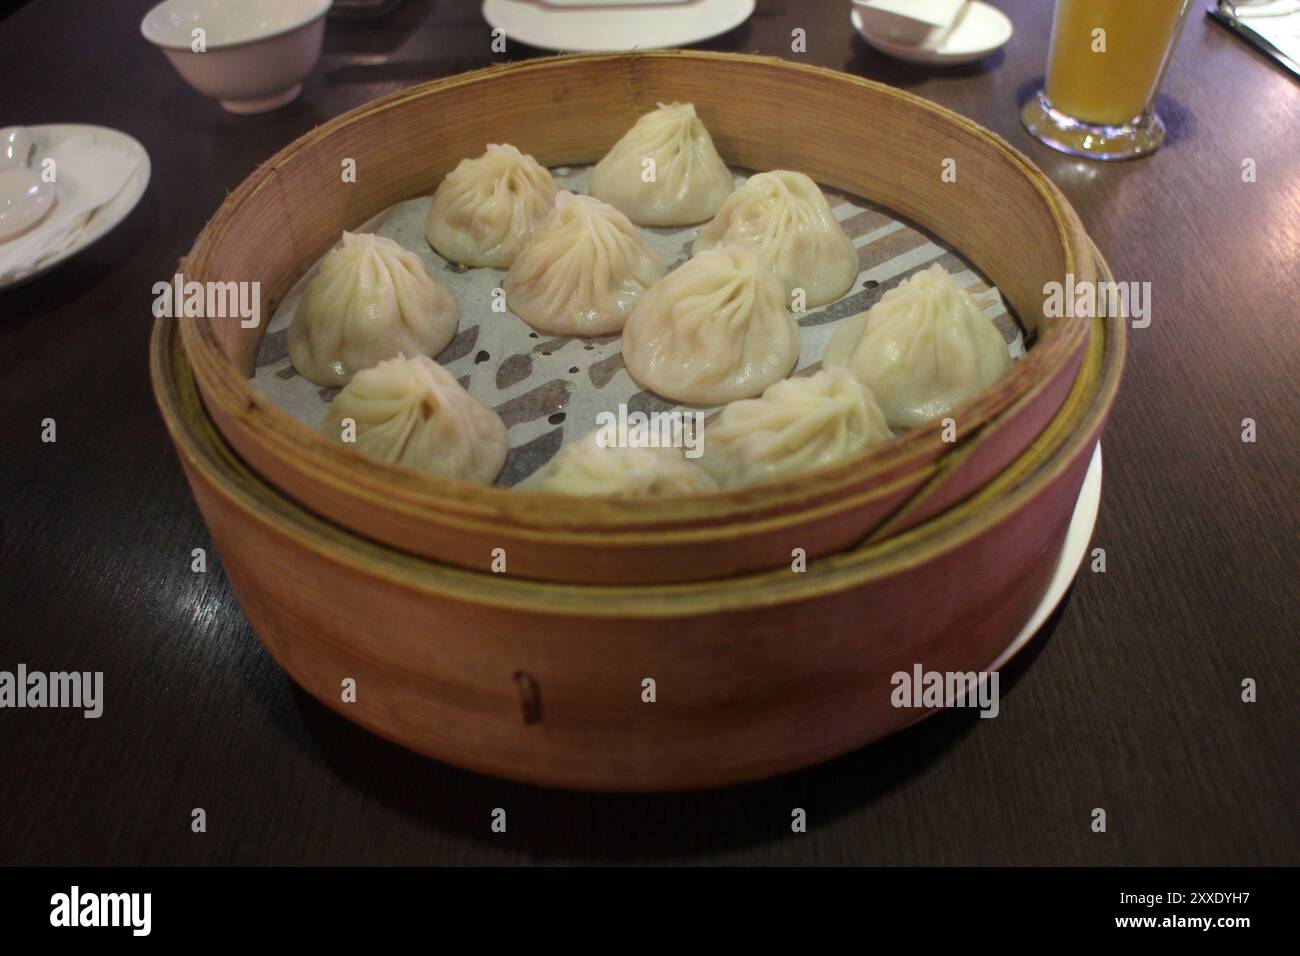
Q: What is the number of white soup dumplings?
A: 10